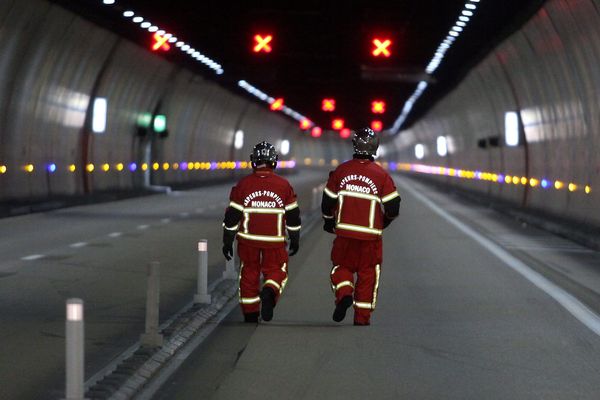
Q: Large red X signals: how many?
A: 3